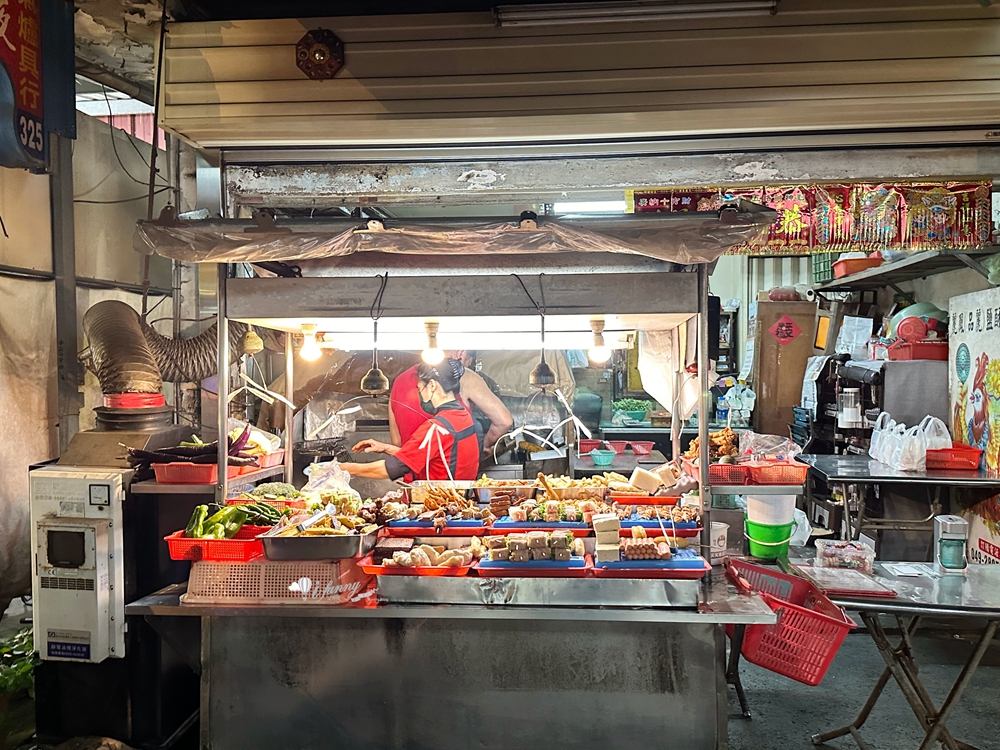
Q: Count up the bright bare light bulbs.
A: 3